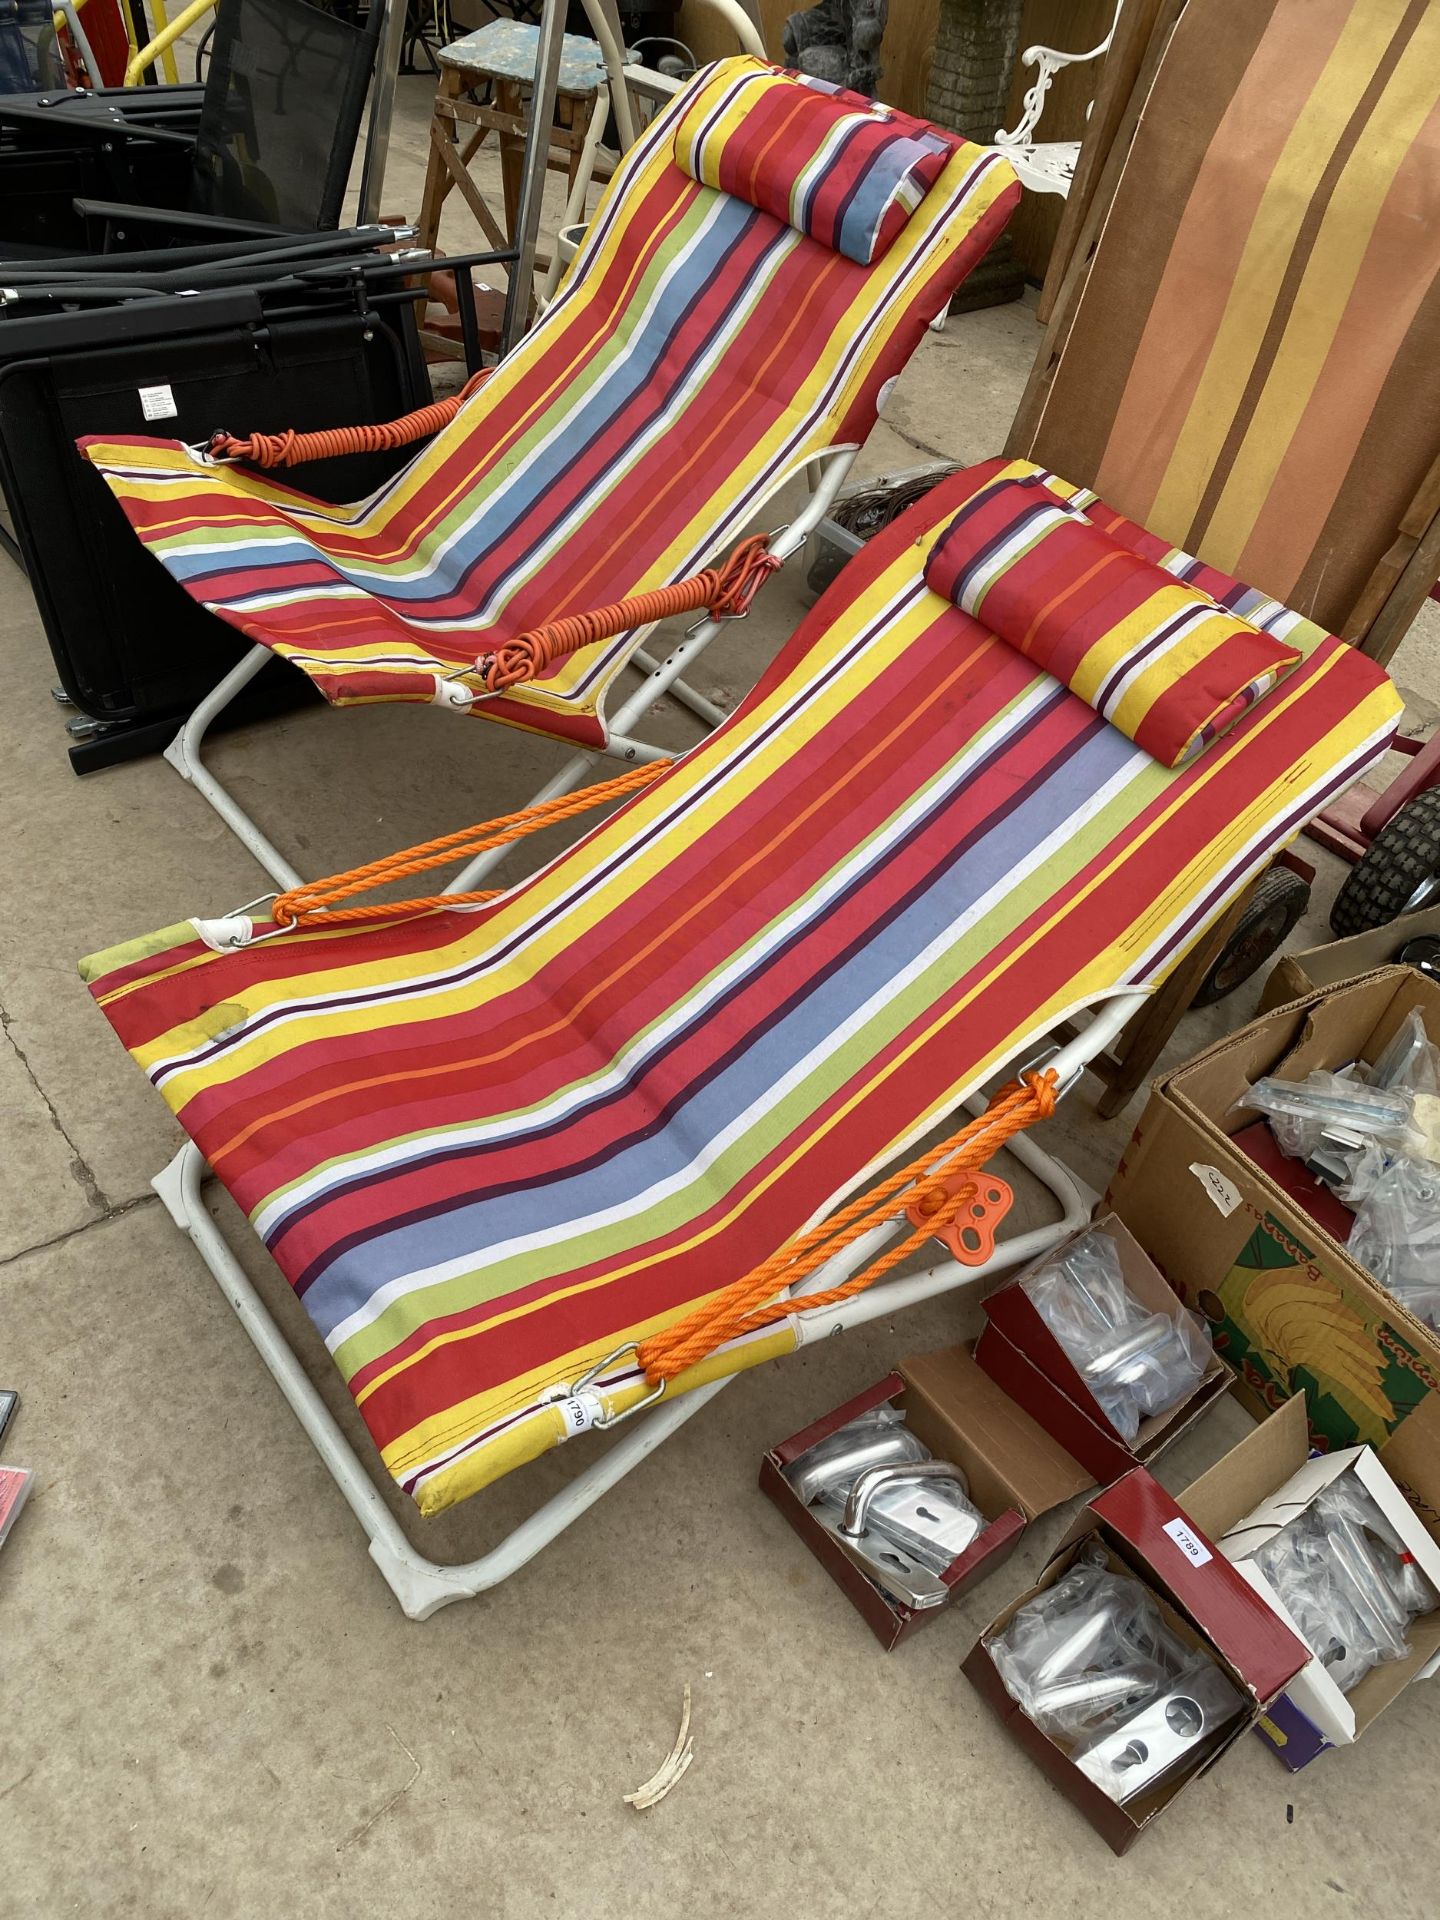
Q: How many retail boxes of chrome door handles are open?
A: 4